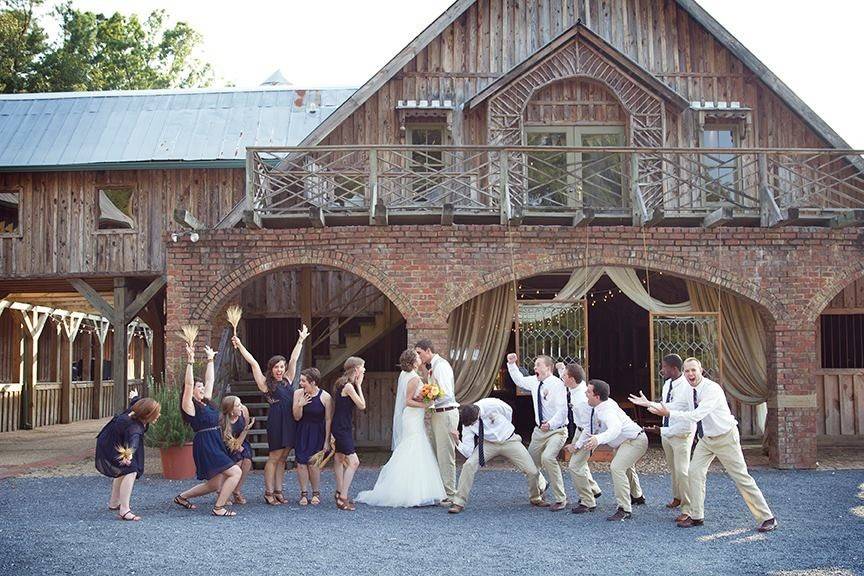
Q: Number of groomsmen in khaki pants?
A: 6